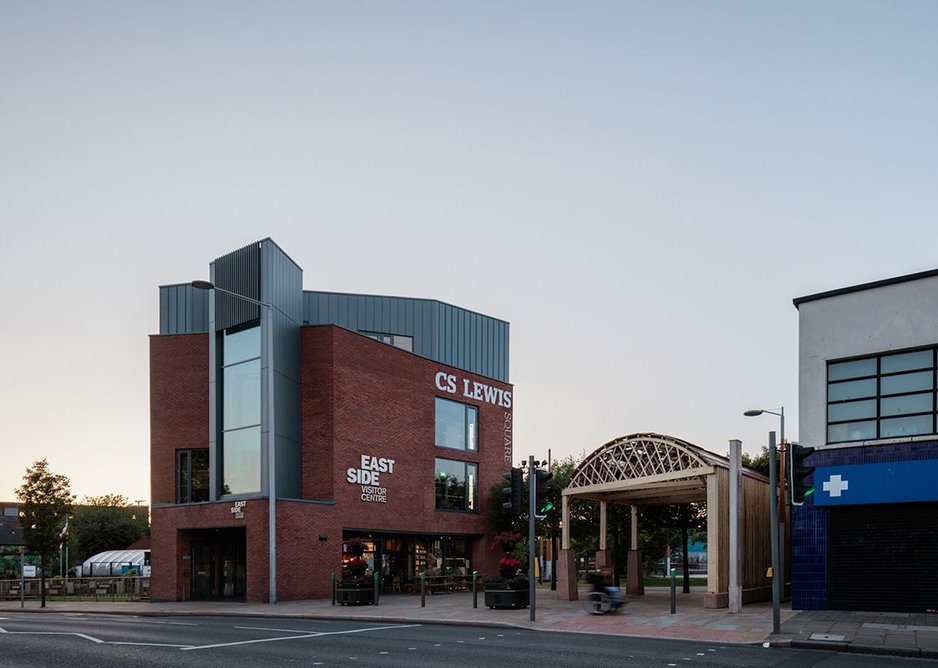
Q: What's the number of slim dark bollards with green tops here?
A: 5